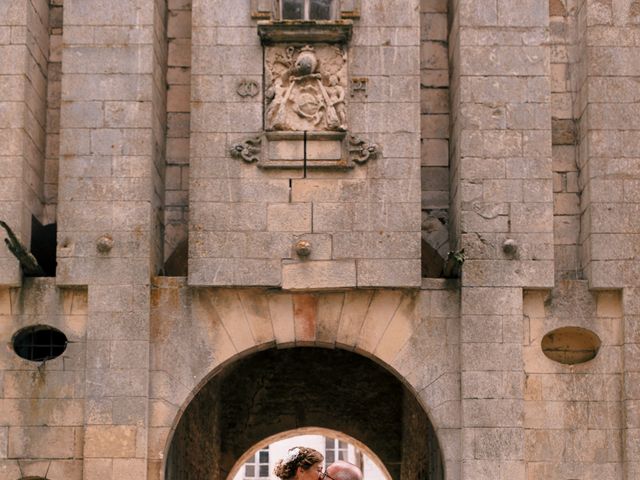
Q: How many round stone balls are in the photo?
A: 3